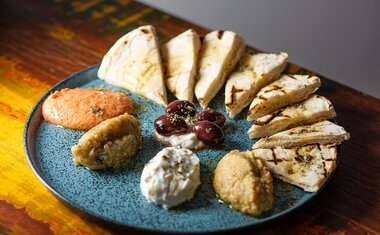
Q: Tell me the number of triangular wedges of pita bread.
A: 8